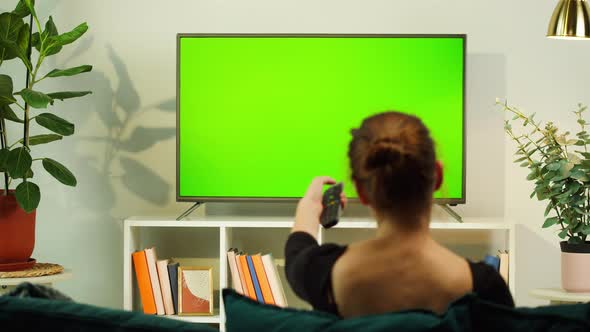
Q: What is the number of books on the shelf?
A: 12